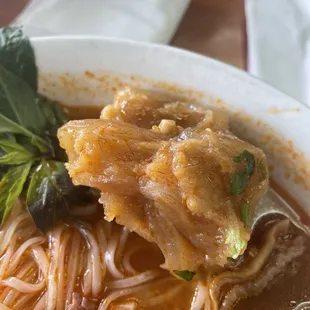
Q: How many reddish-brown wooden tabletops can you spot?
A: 1